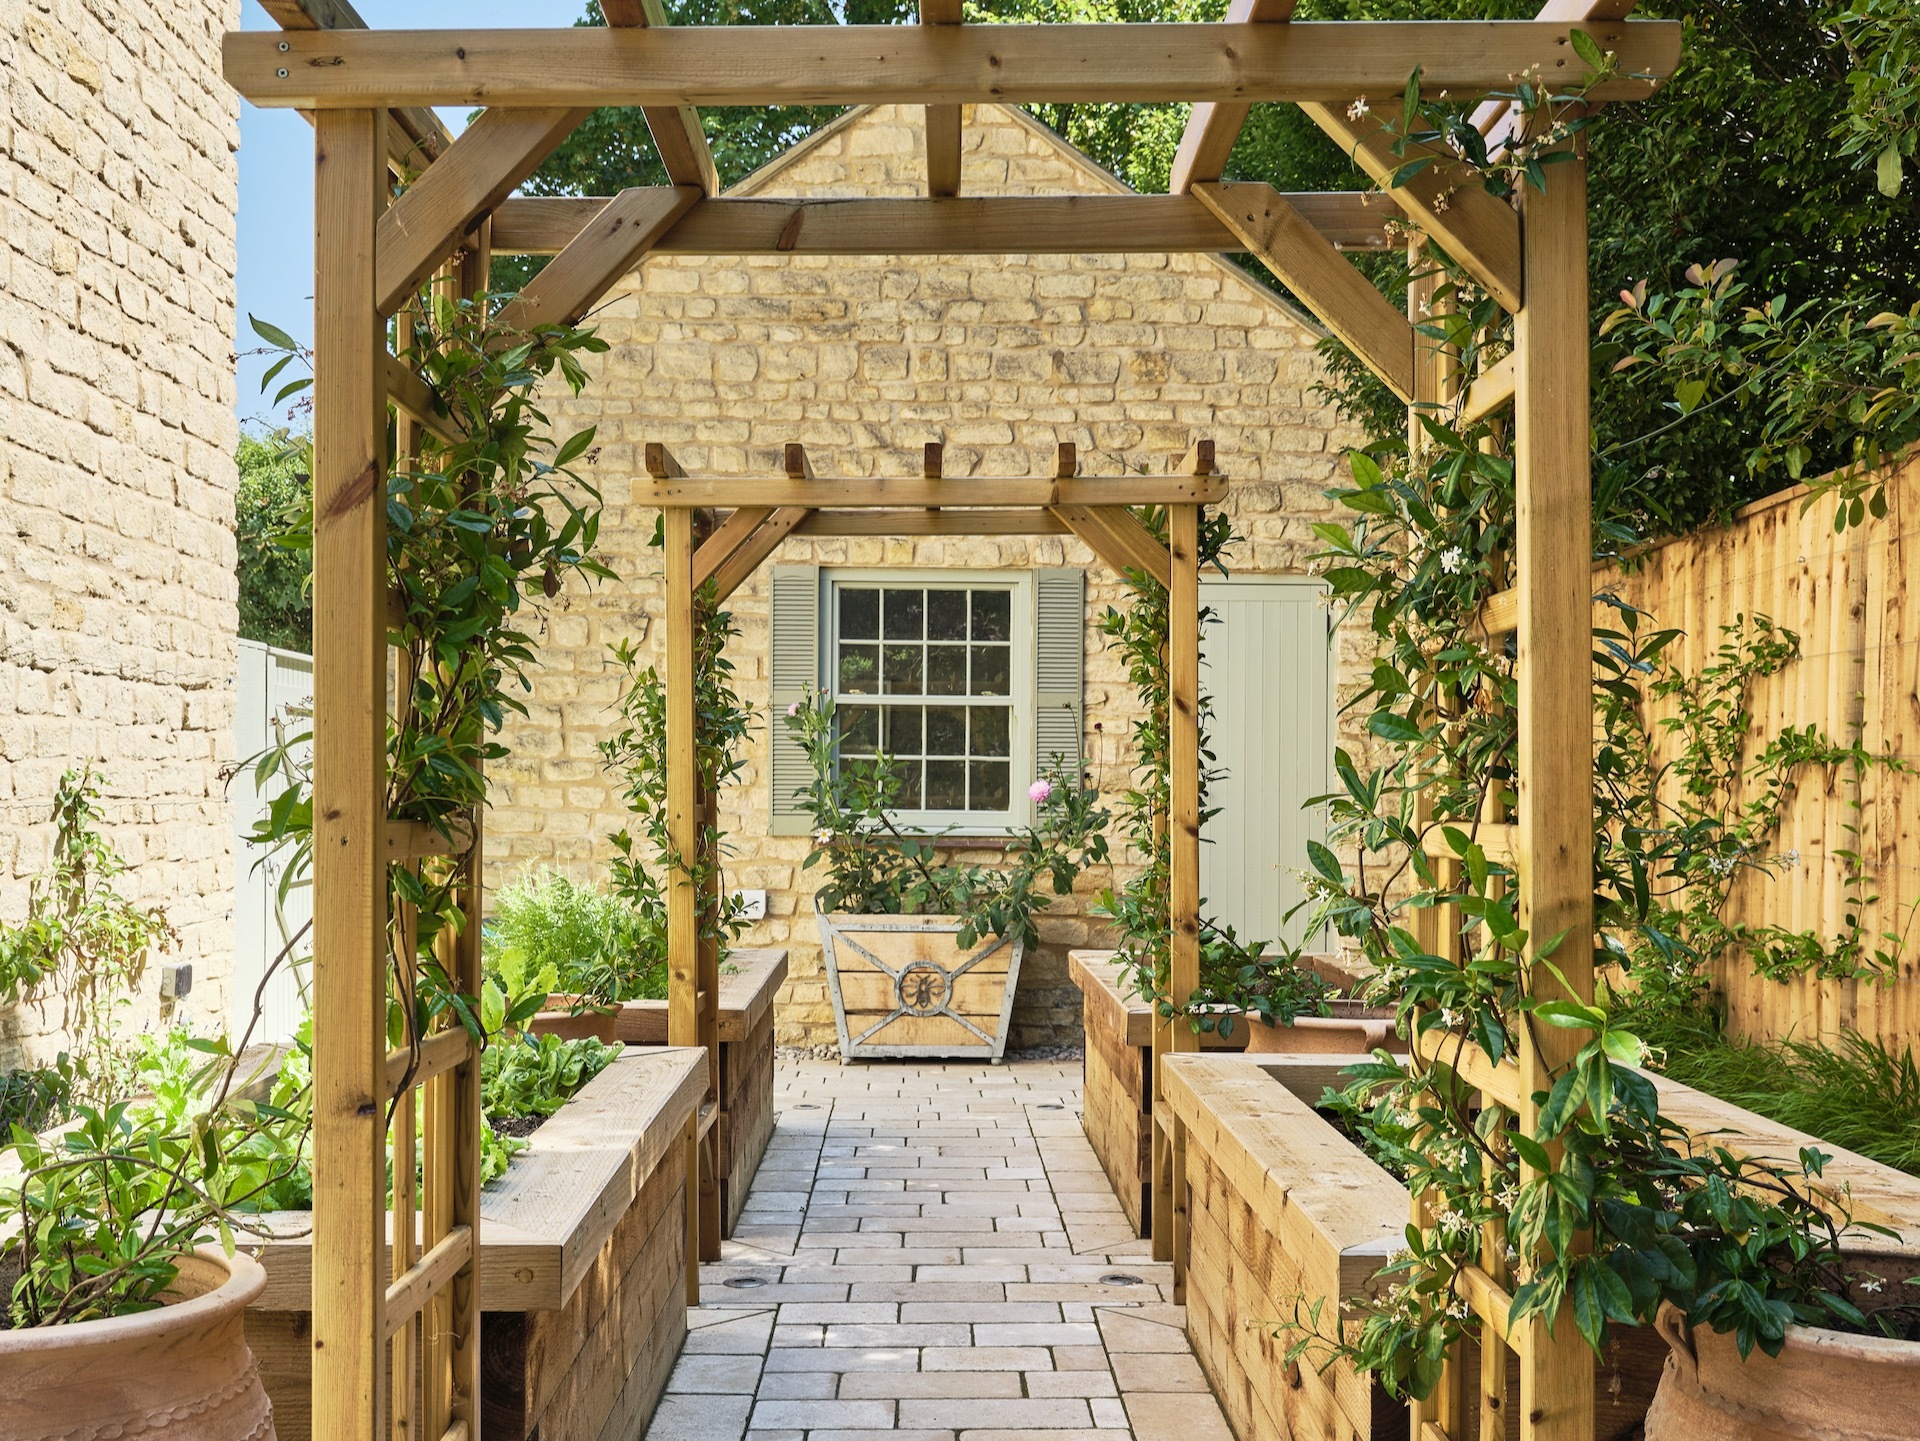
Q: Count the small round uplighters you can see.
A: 4